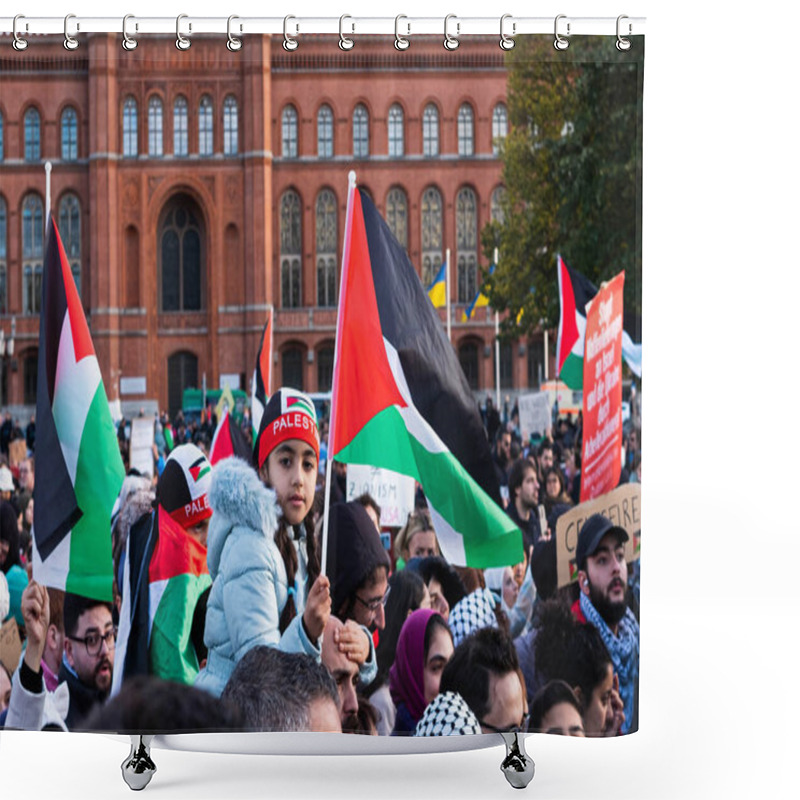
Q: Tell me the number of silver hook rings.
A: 12